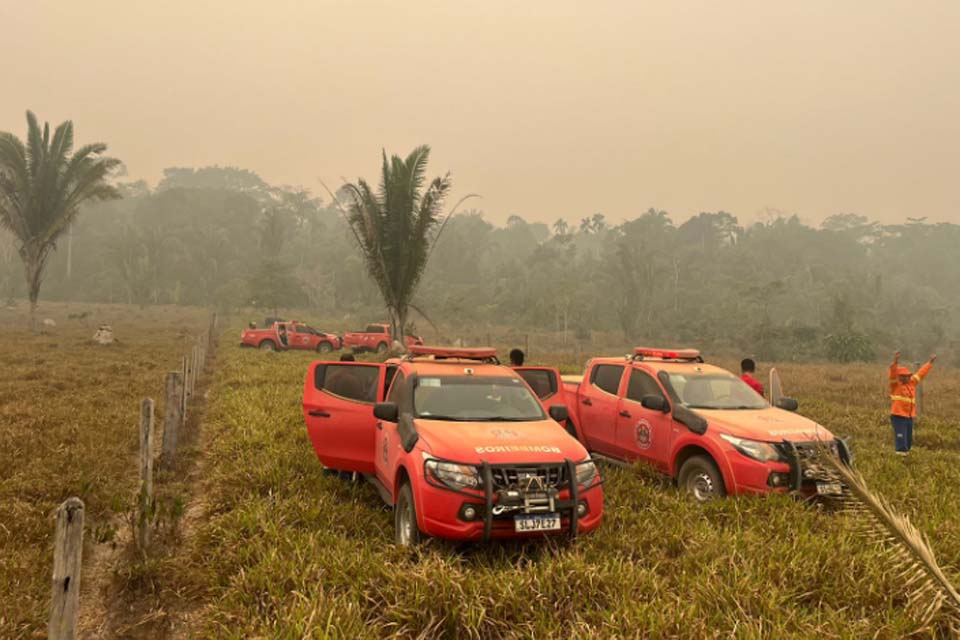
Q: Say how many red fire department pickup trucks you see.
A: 4